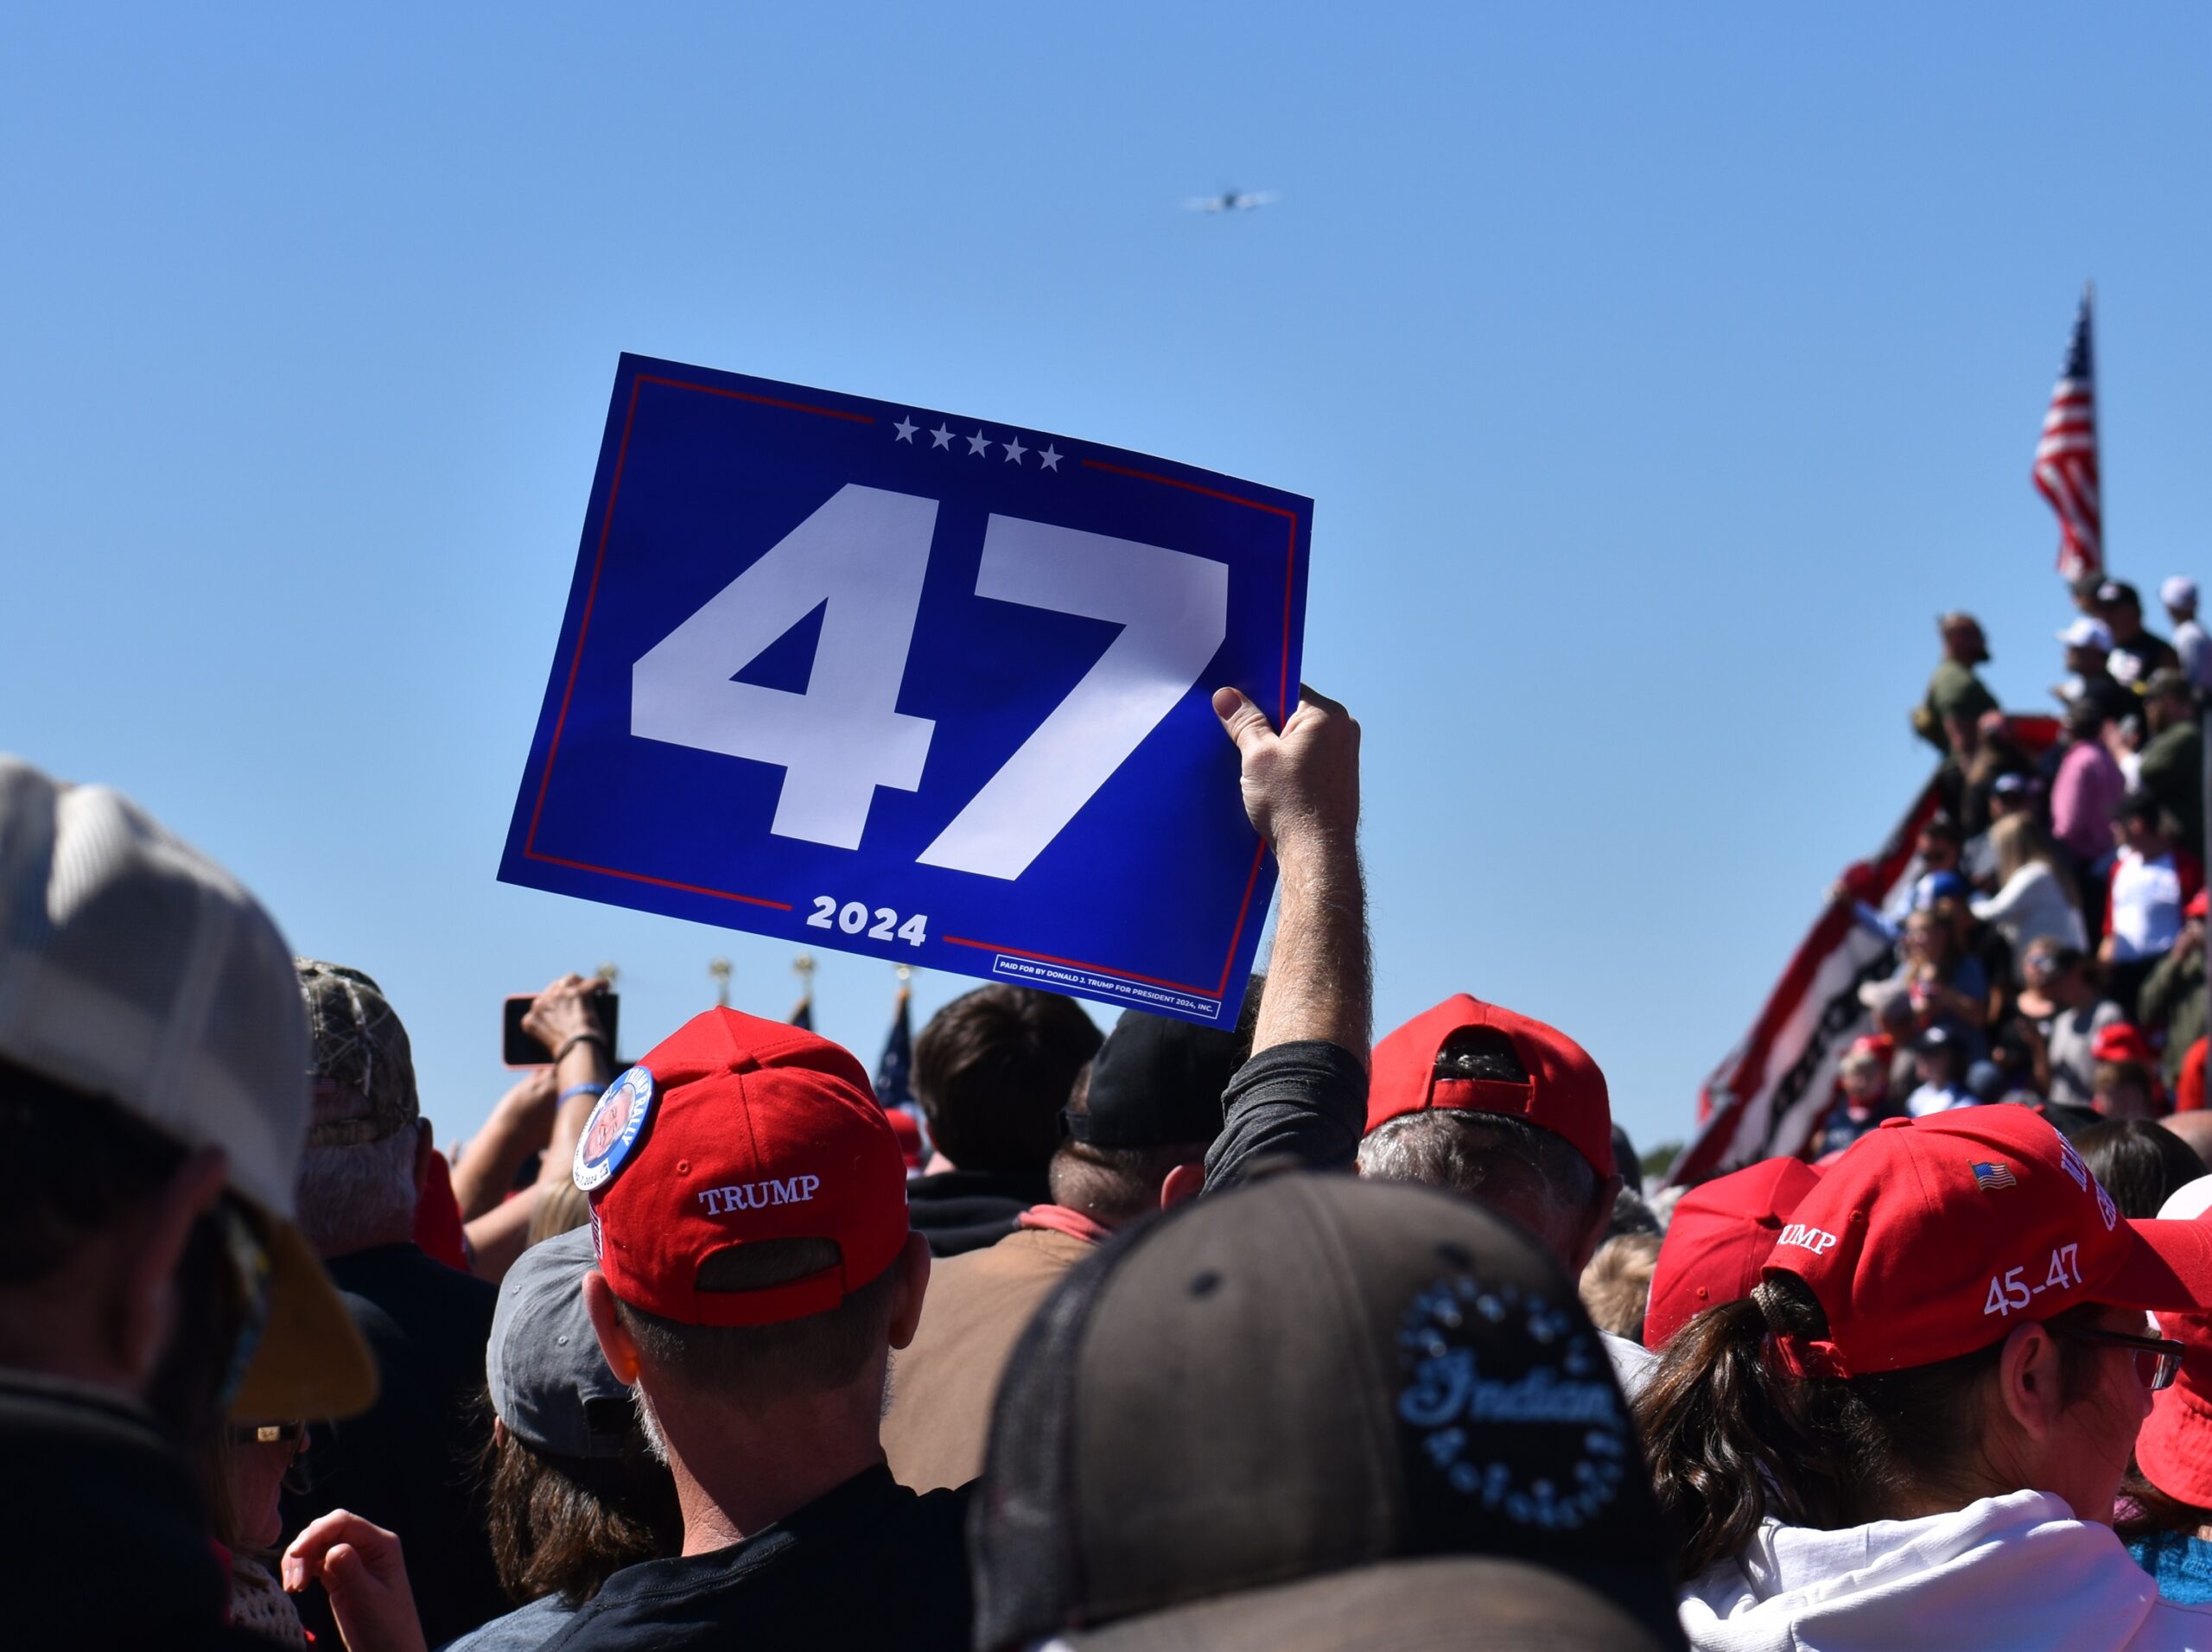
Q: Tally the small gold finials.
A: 4